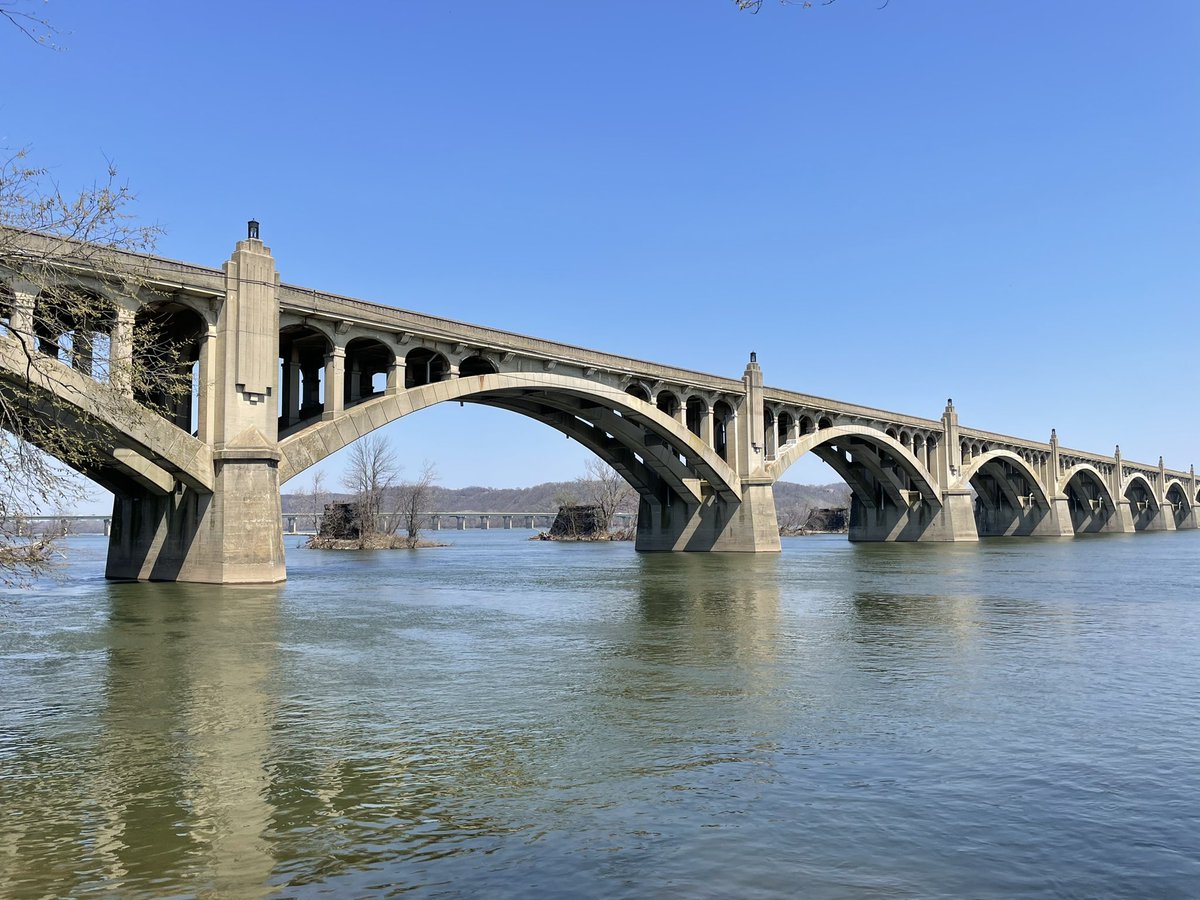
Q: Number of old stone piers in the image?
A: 3